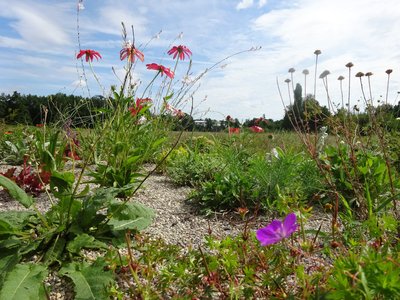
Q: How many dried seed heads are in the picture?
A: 11